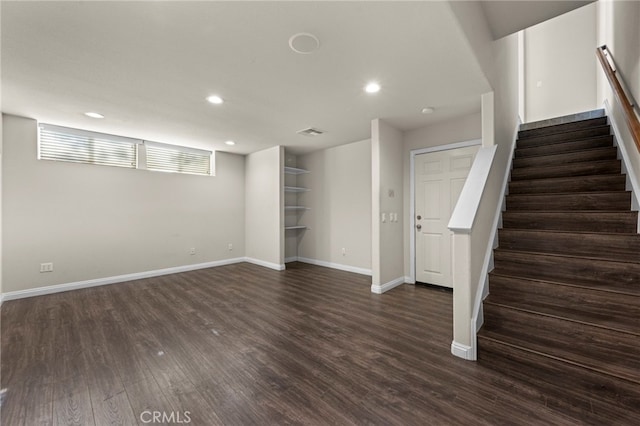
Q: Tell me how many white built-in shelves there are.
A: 4